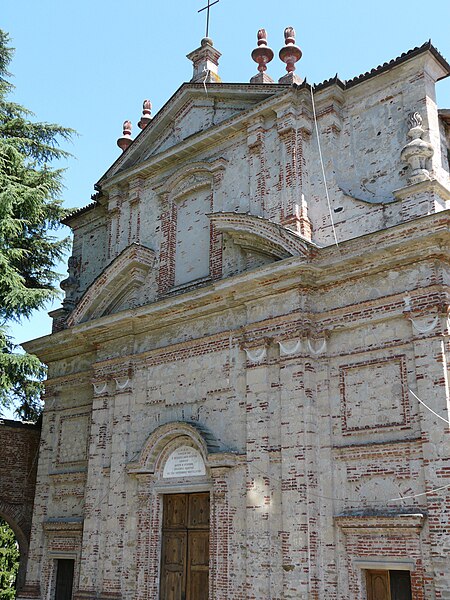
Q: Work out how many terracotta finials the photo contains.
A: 4